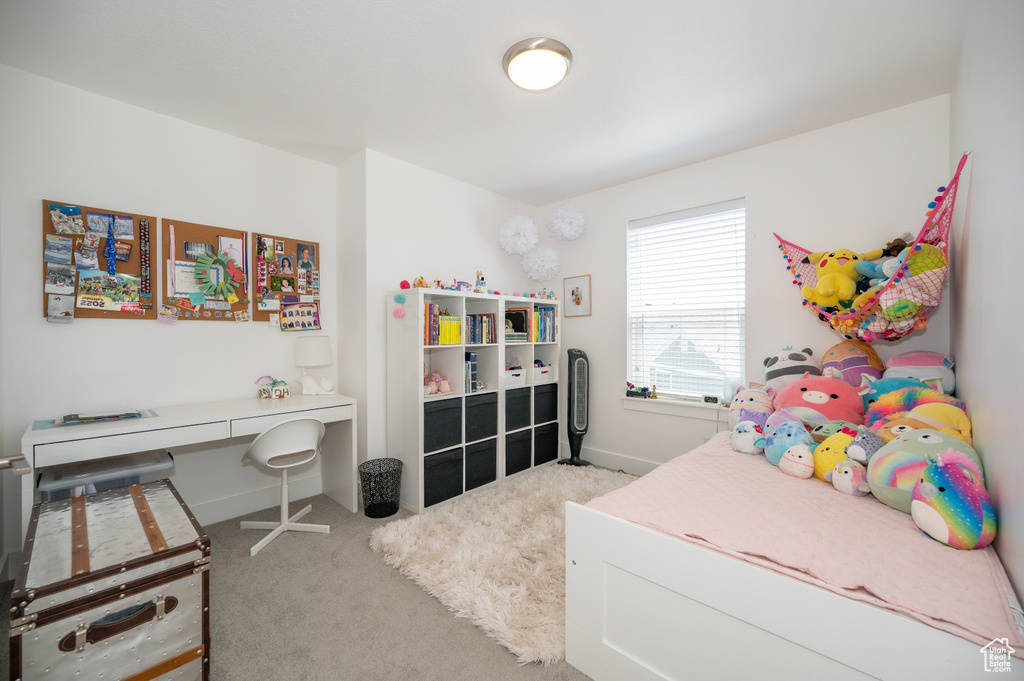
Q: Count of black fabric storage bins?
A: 8